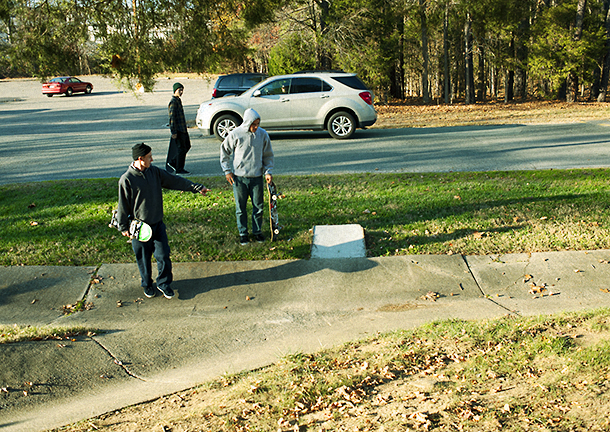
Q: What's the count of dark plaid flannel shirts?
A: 1